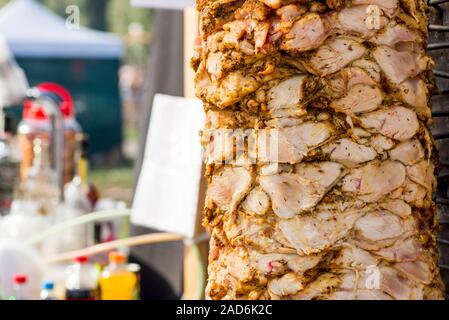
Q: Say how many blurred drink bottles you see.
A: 4